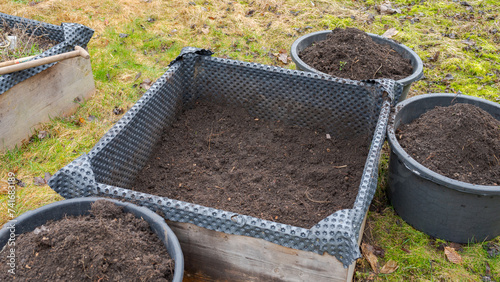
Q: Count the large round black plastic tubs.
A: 3